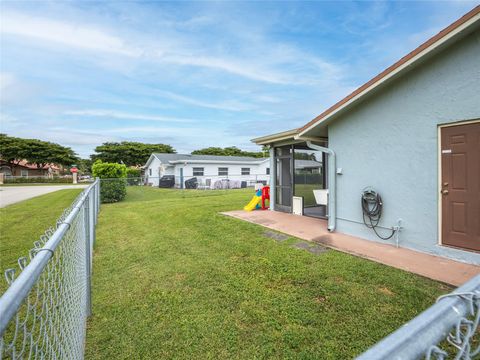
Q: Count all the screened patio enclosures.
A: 1